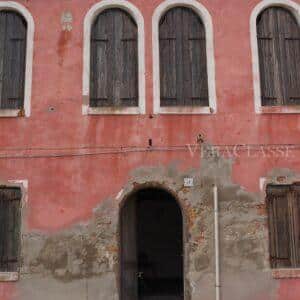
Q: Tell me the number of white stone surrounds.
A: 4